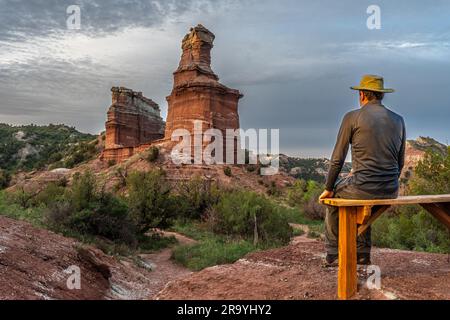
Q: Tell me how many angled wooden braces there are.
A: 2